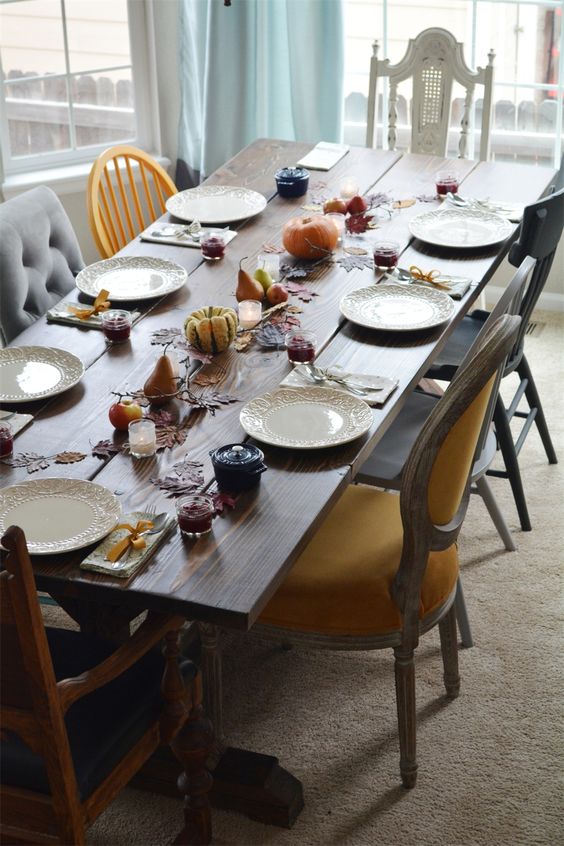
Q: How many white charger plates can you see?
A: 7